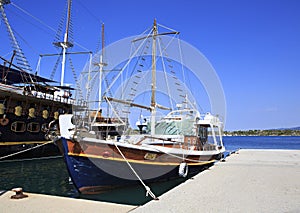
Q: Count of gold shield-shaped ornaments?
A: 5